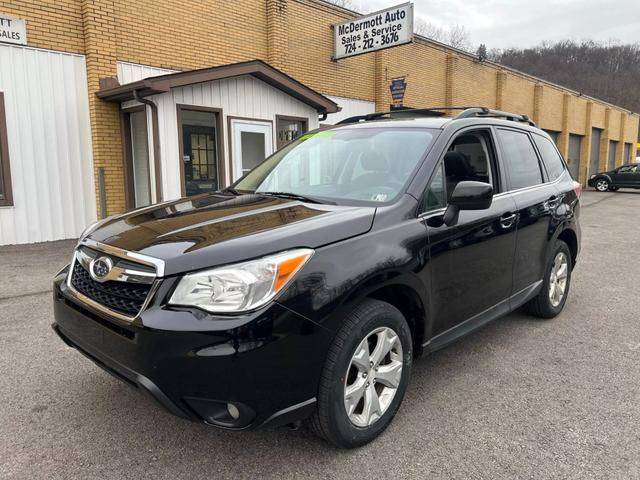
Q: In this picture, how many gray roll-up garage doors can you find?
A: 5